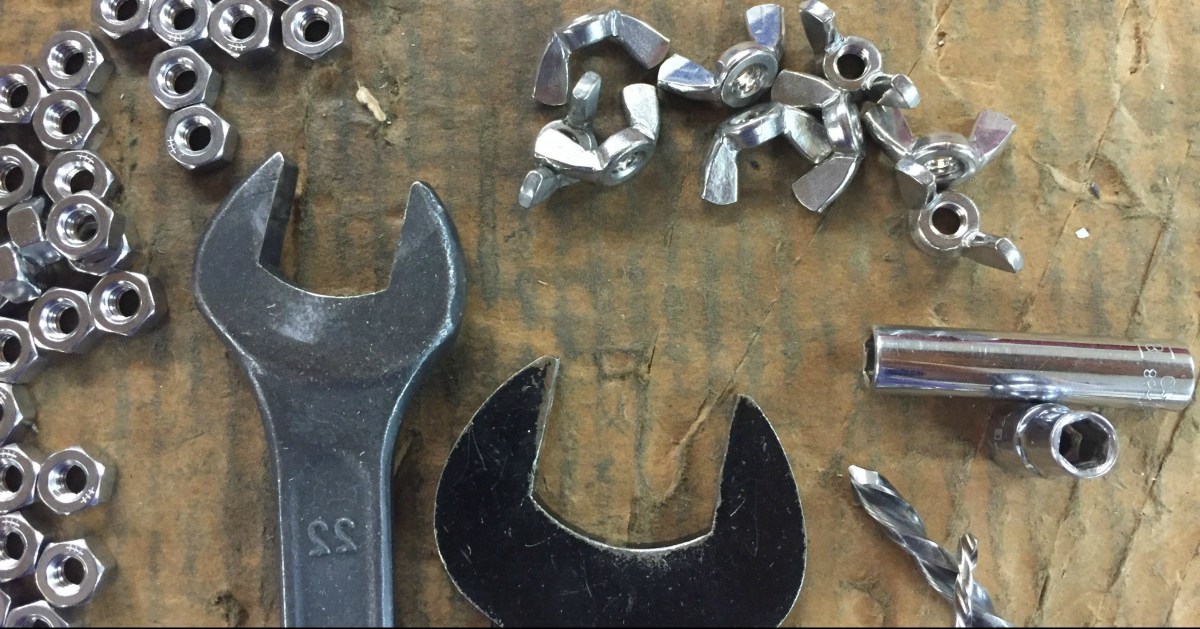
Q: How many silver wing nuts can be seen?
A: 9